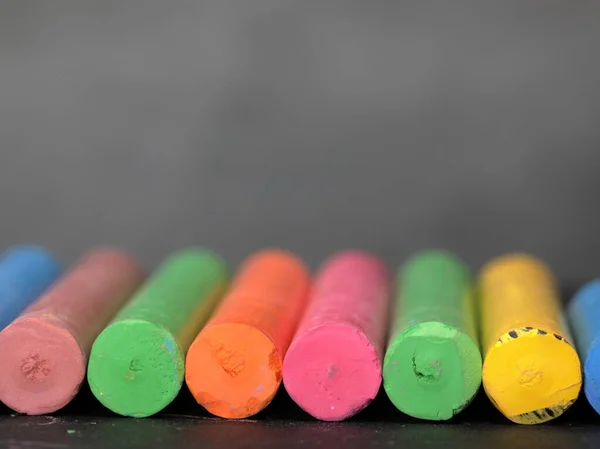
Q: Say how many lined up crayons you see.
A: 8